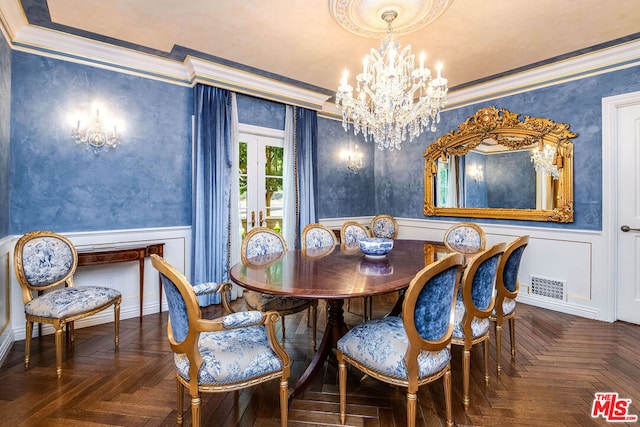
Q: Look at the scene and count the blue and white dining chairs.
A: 10